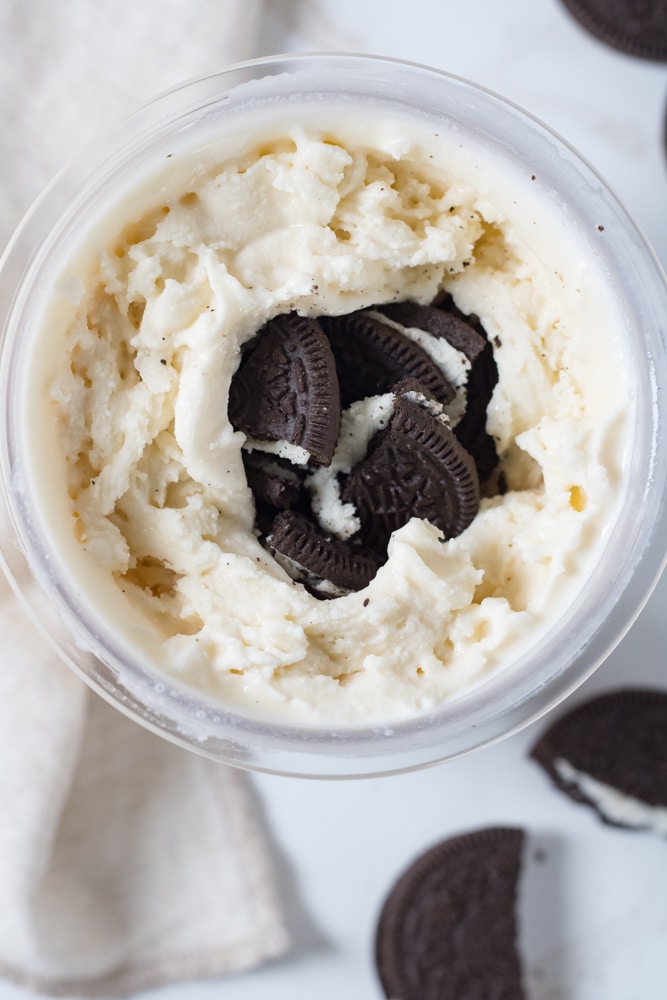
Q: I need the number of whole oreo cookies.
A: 0